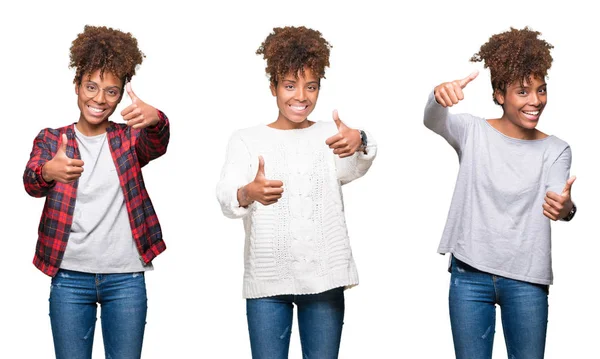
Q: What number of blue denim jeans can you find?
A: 3